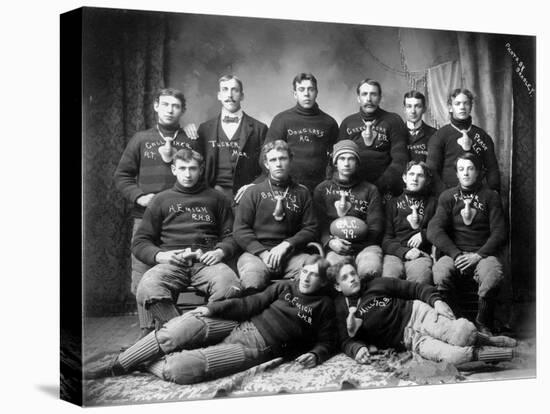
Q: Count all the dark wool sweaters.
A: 11